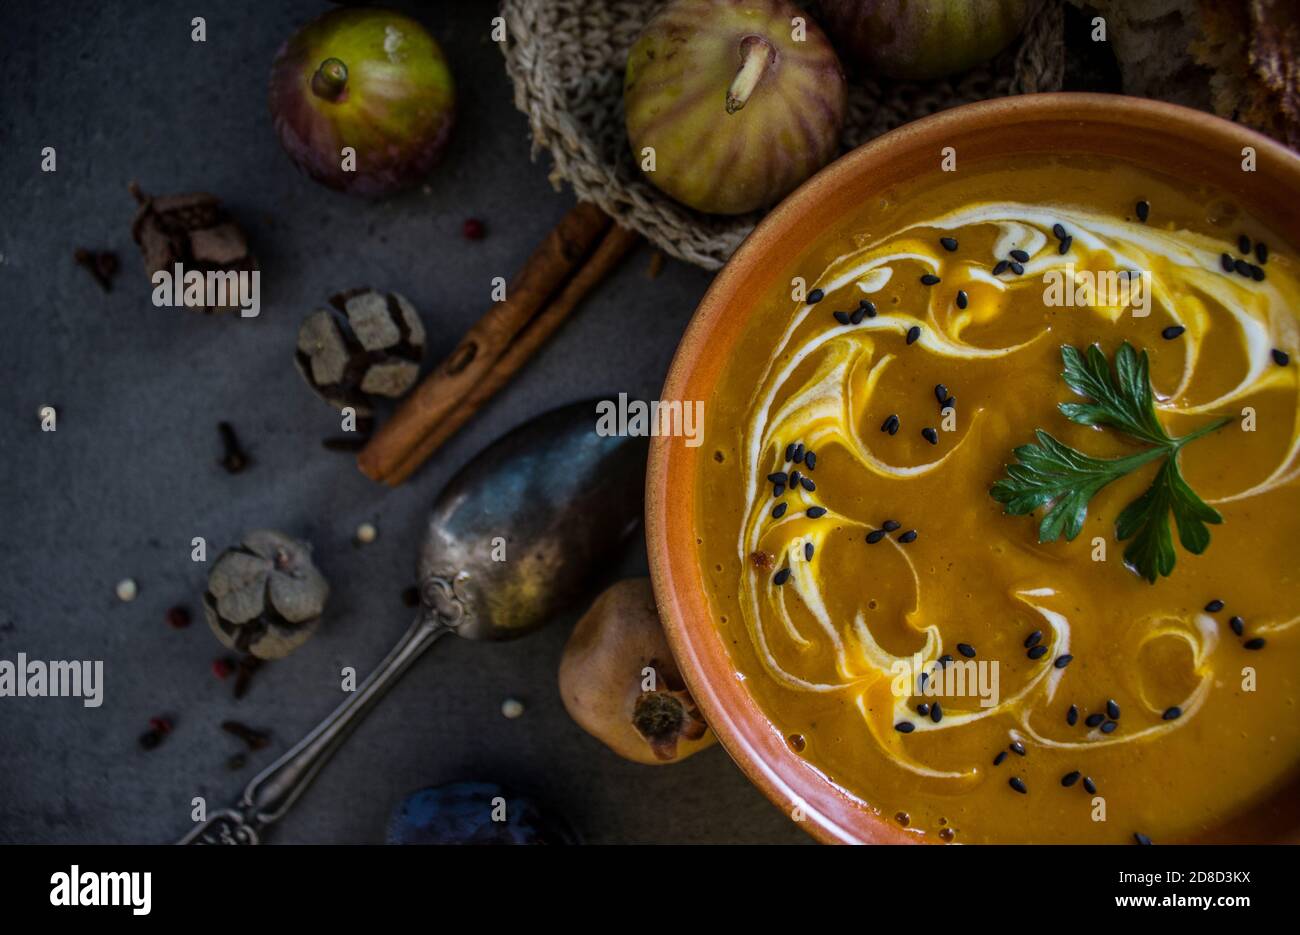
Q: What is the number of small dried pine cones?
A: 3